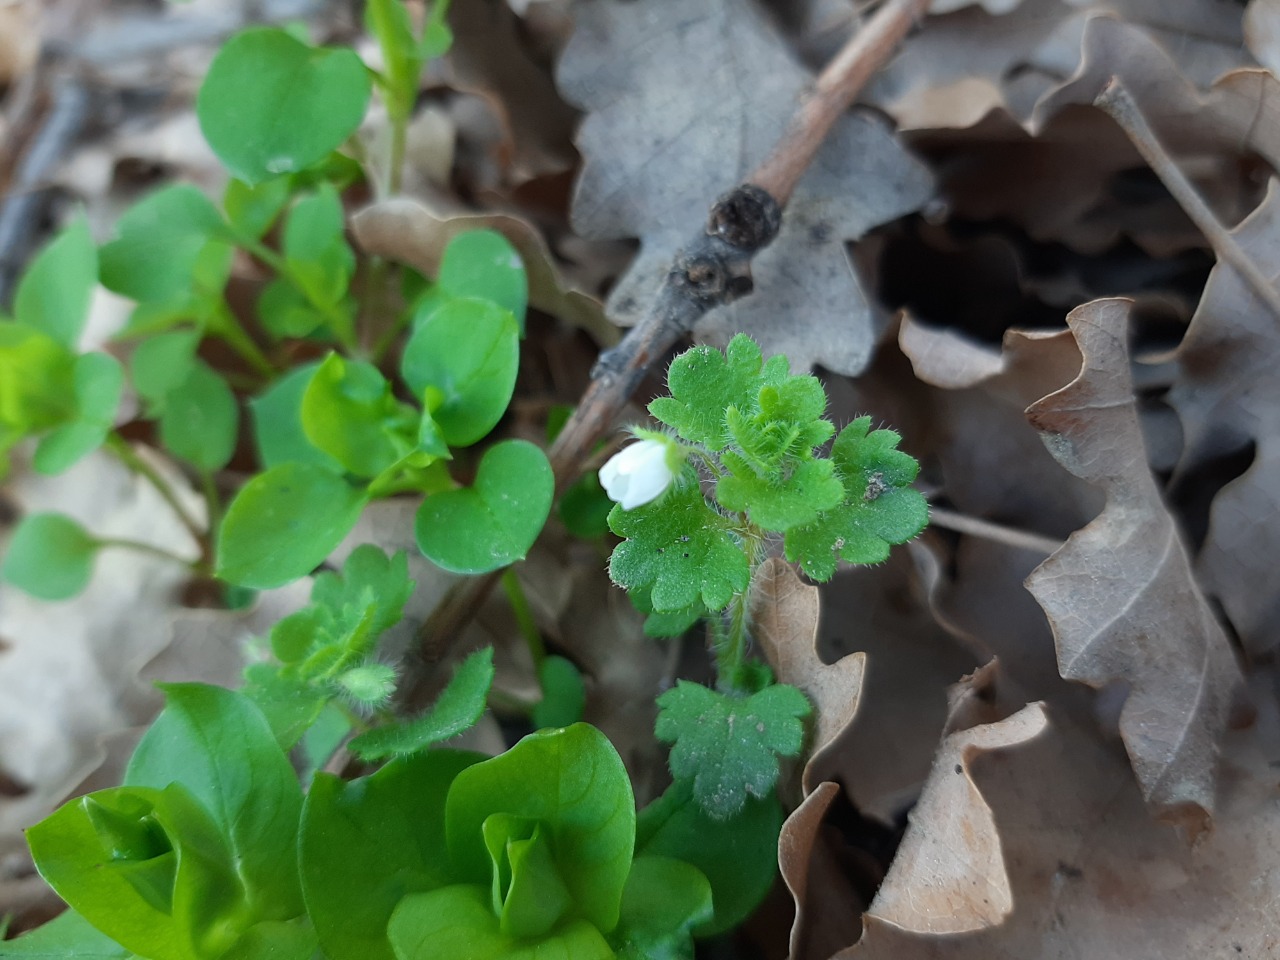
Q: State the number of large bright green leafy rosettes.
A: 2